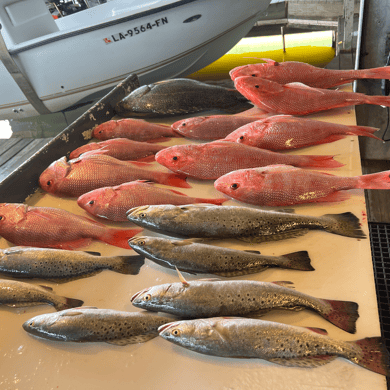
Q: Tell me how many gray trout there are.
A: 7